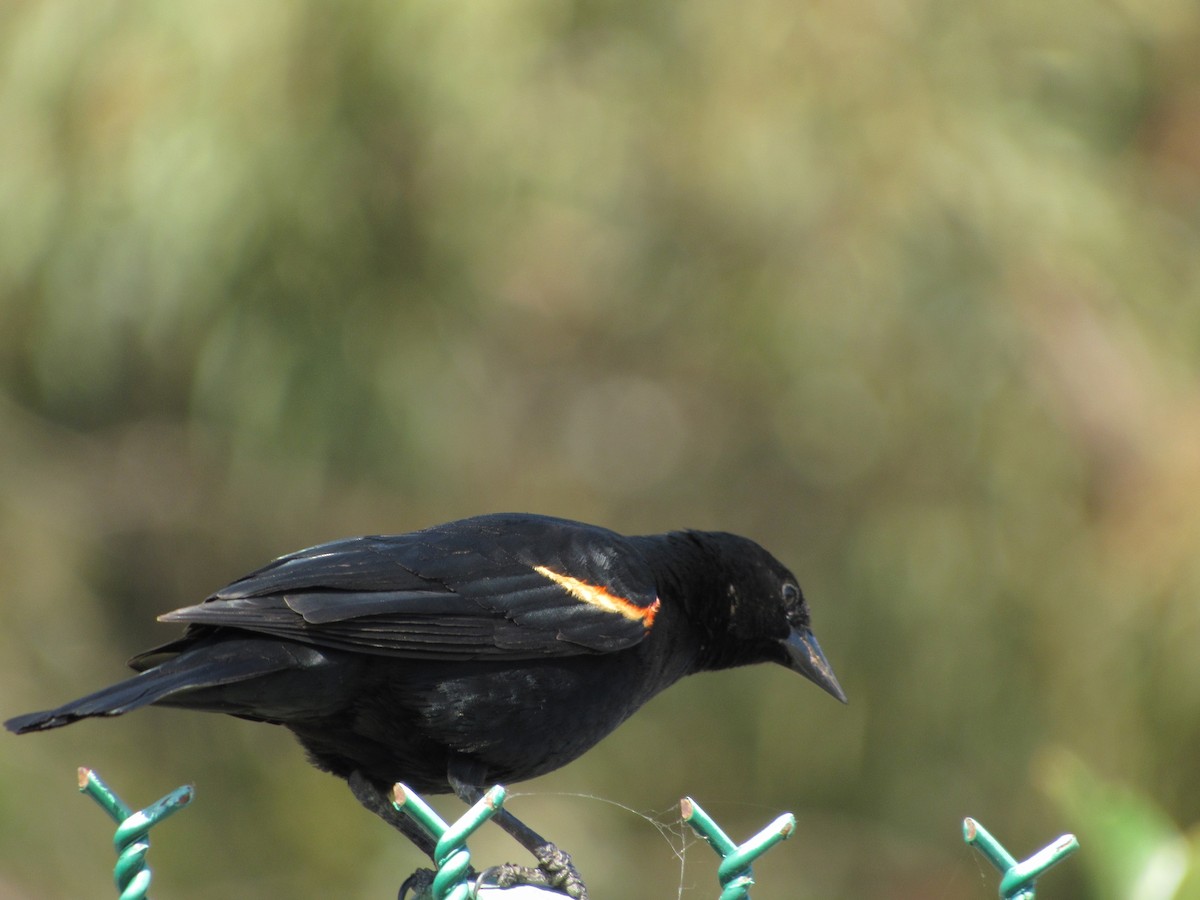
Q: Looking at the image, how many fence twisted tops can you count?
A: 4